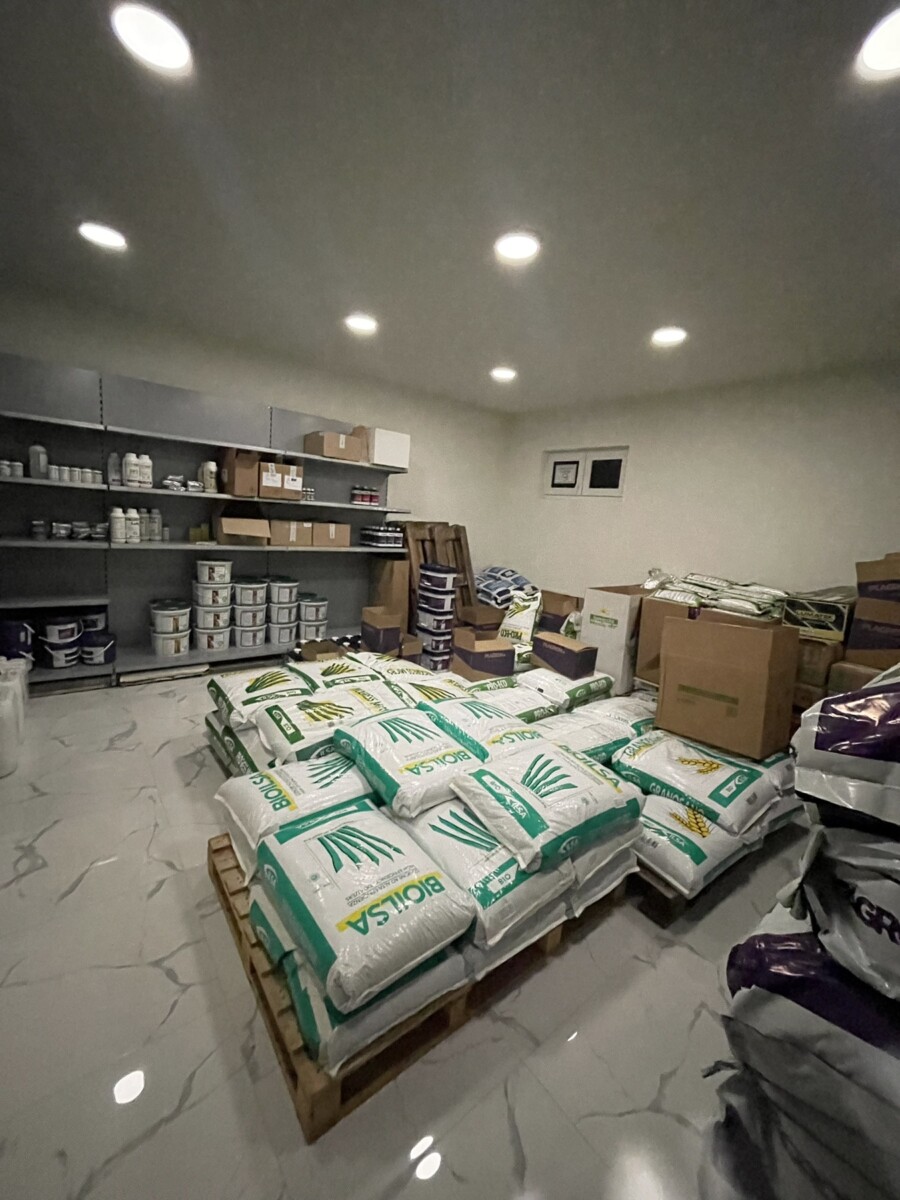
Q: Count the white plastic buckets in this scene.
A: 14